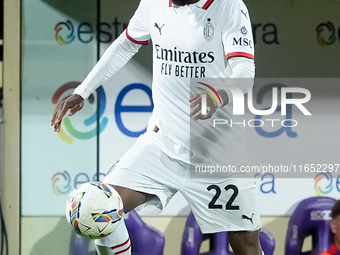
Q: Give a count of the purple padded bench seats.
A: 3